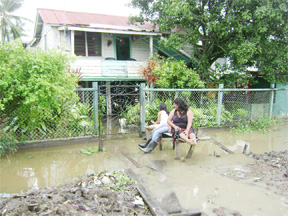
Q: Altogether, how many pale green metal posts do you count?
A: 4